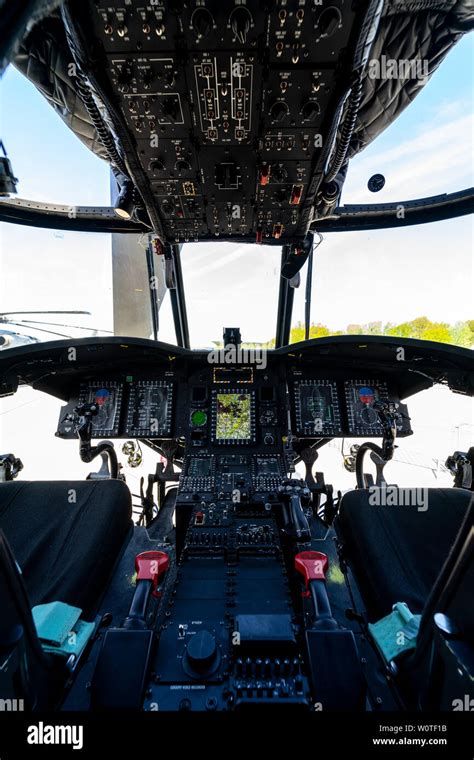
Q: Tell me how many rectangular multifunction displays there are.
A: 5